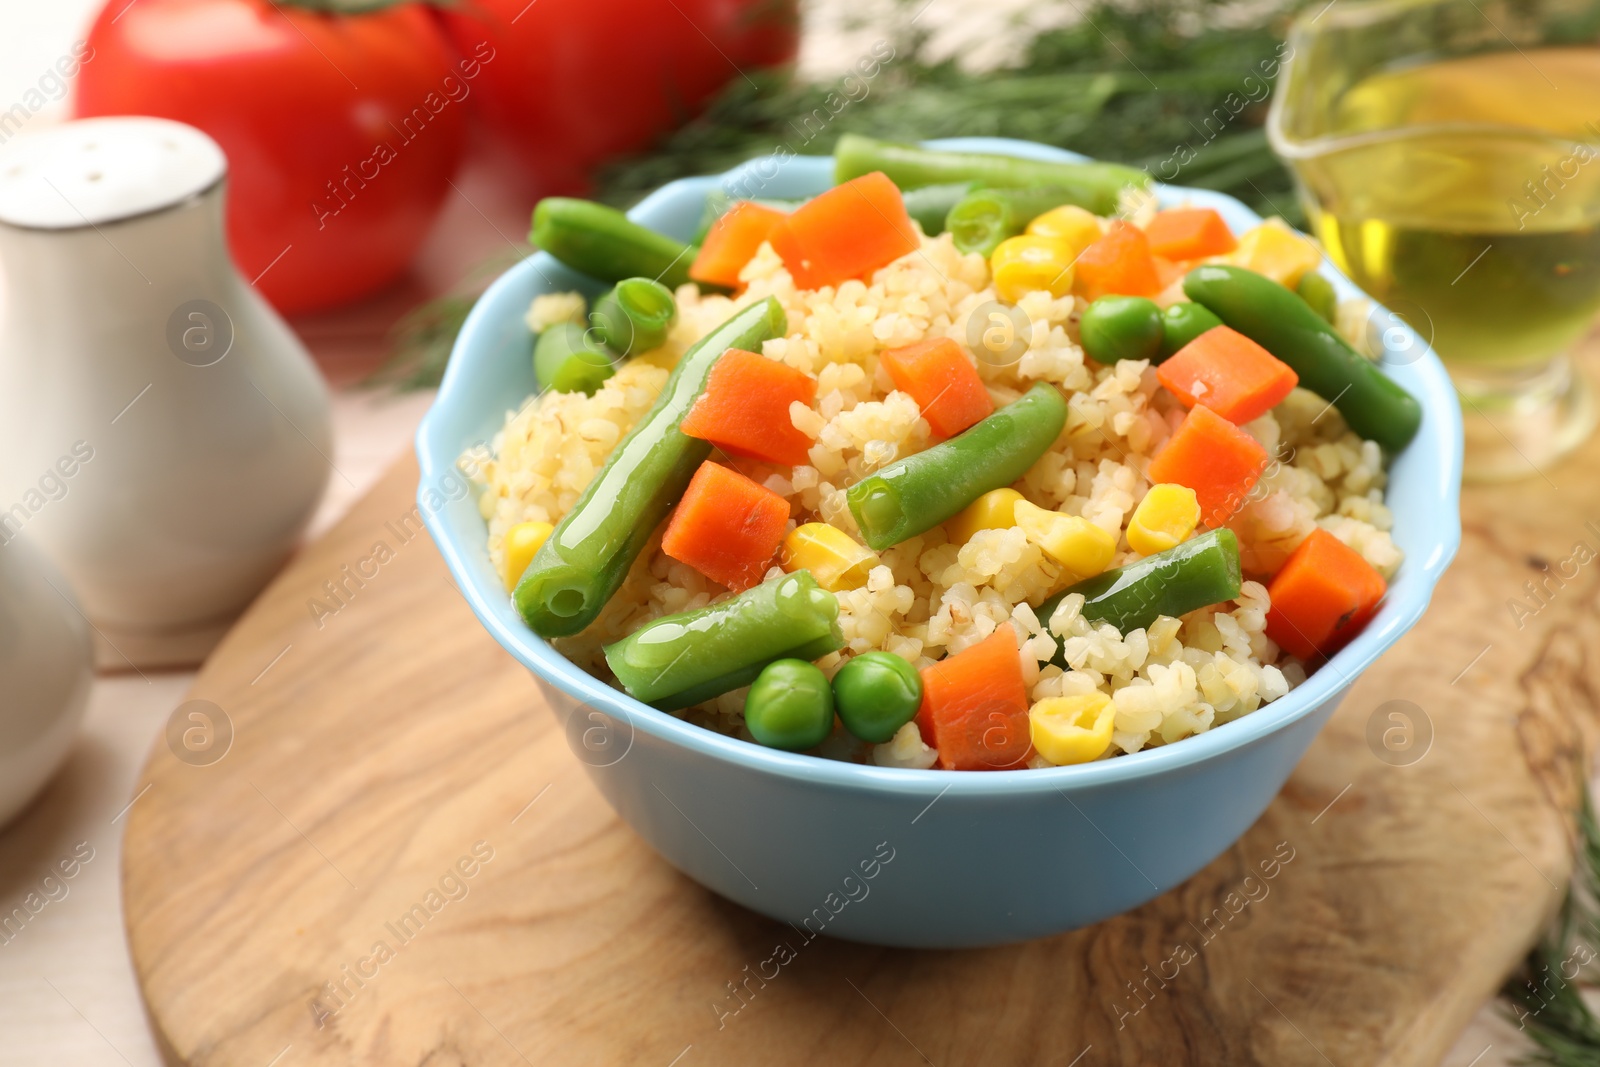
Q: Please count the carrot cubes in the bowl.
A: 11